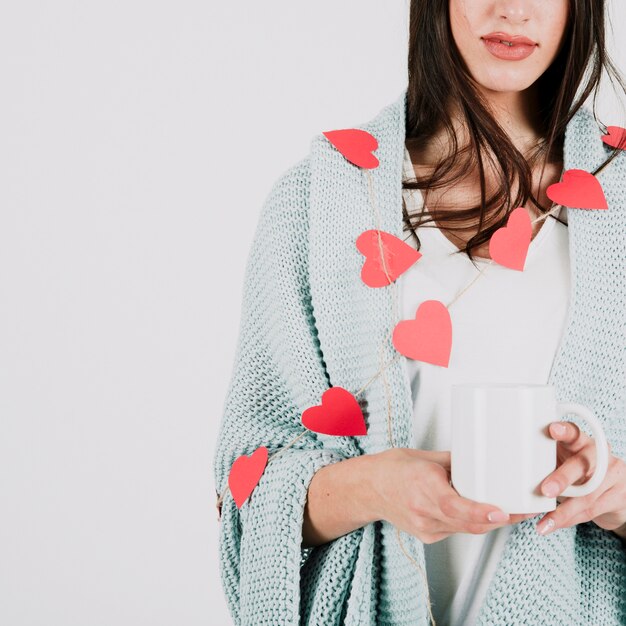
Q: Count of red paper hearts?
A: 8